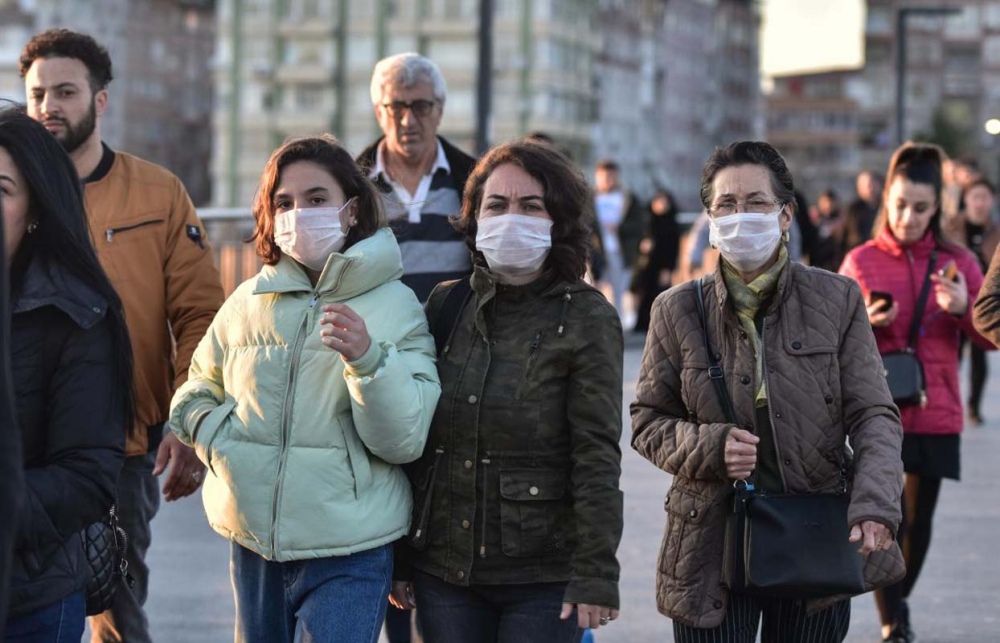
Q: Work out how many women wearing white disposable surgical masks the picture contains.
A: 3